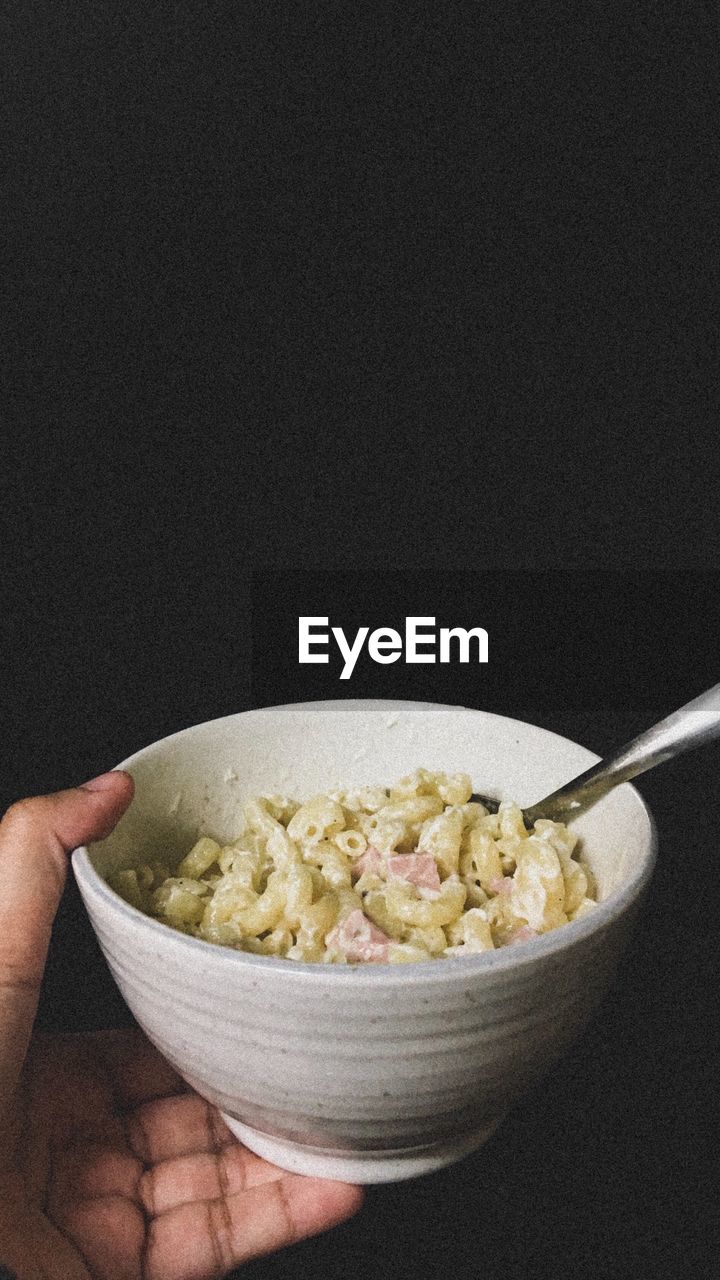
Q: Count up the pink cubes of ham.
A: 5